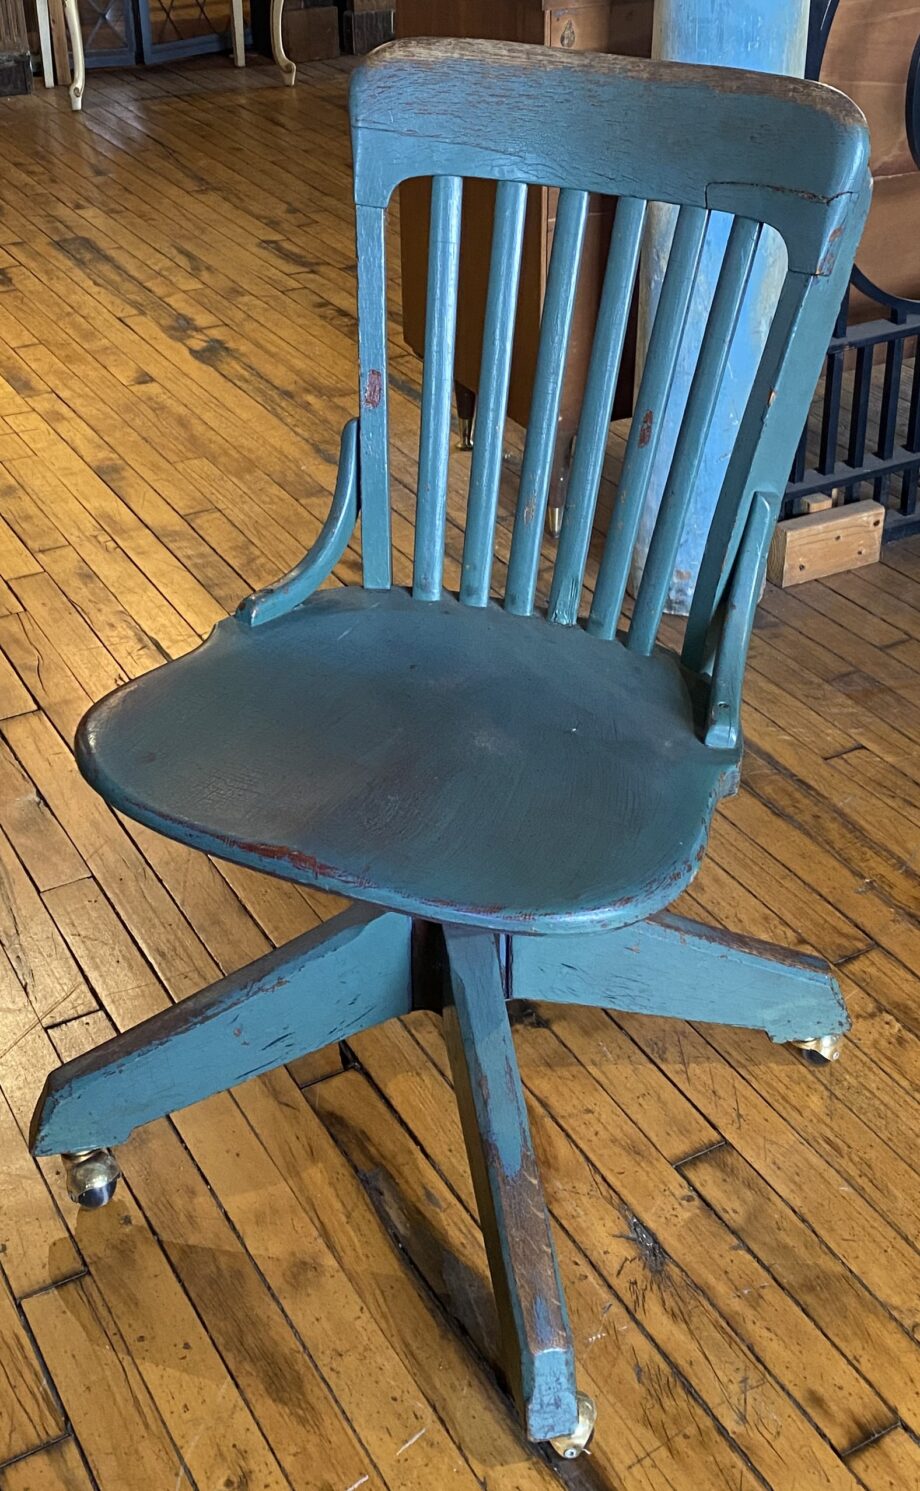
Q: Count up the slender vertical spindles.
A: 6